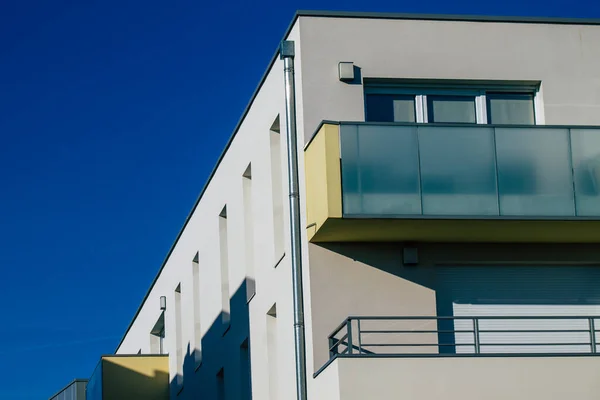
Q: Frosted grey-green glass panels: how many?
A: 4